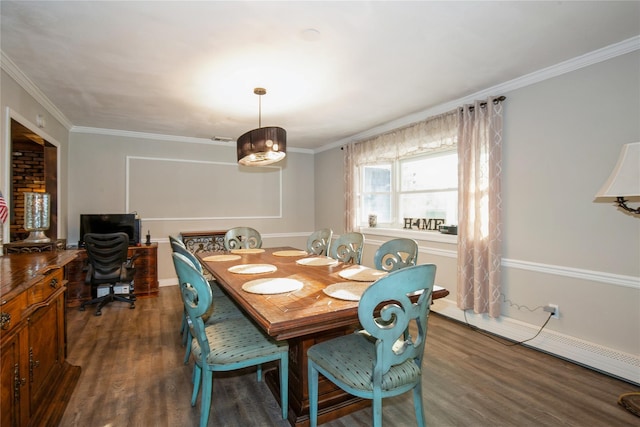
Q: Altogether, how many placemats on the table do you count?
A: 8